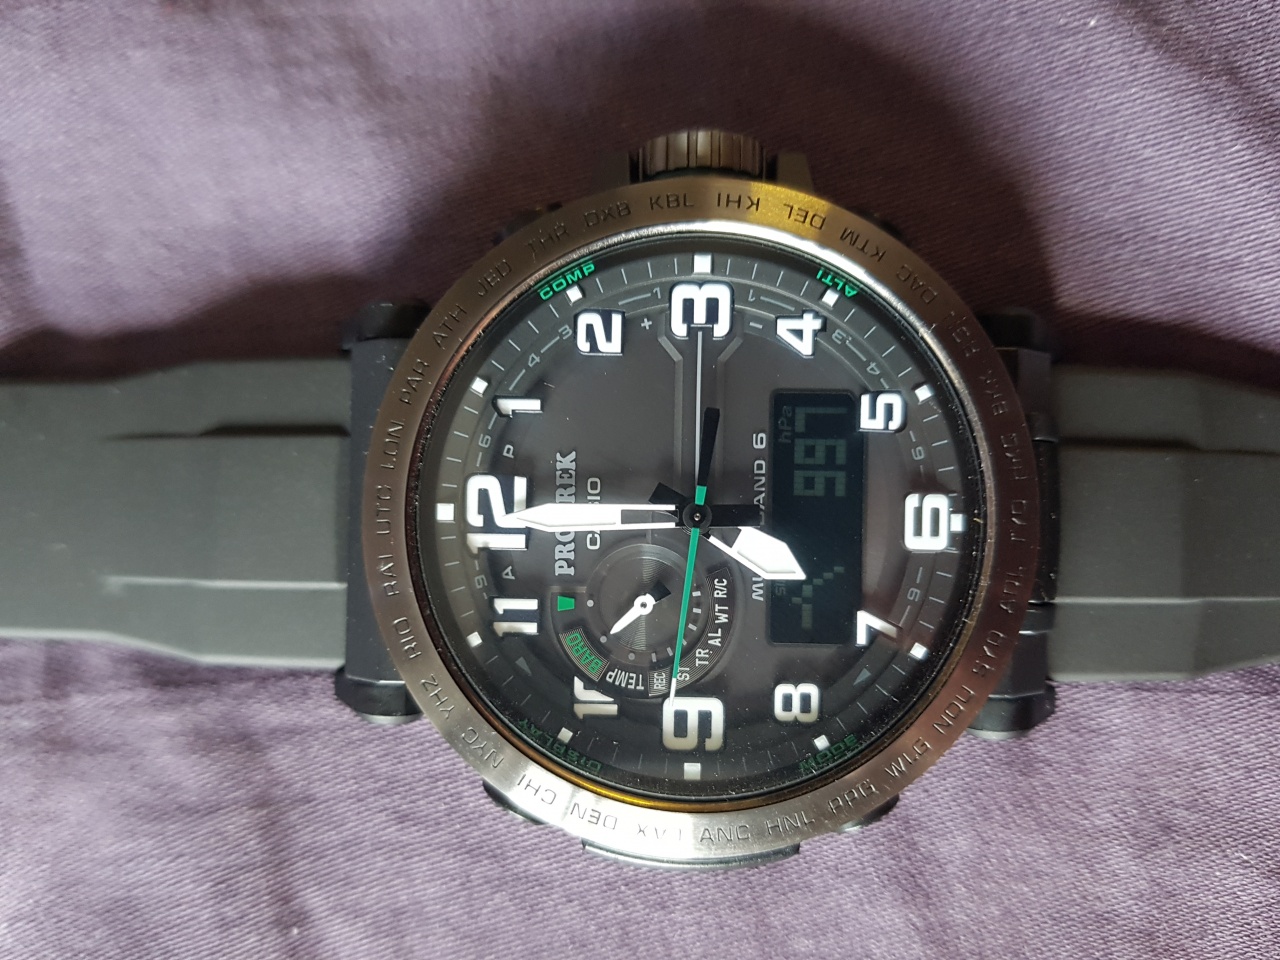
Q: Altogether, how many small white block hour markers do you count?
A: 12